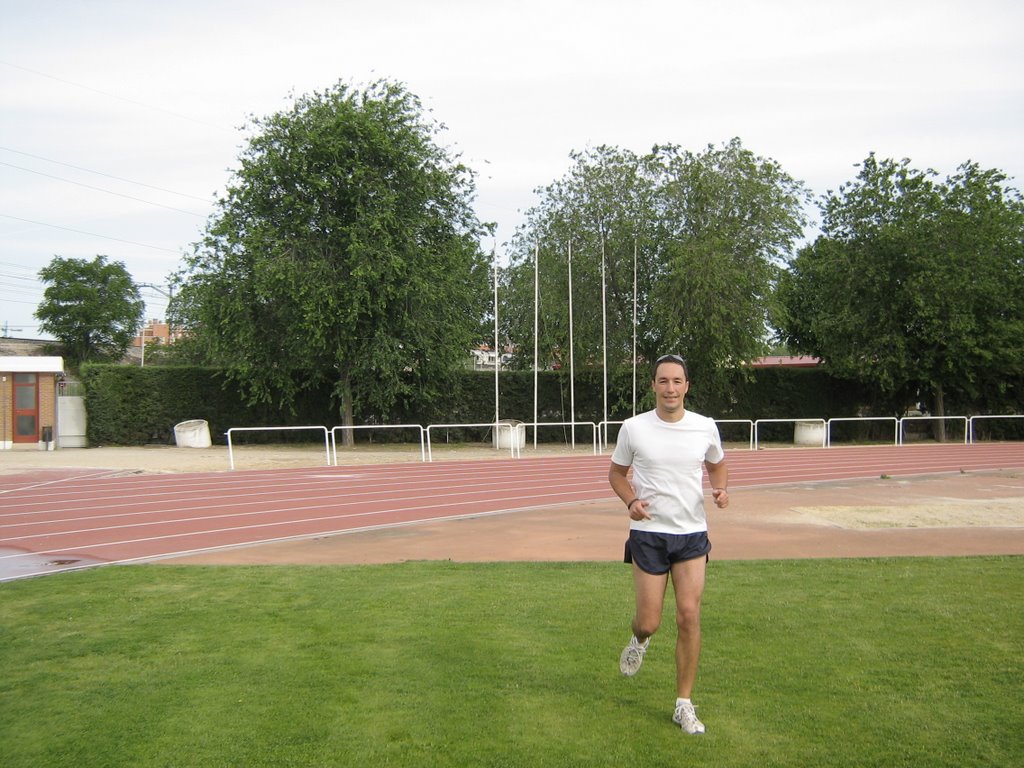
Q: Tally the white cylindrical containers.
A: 3